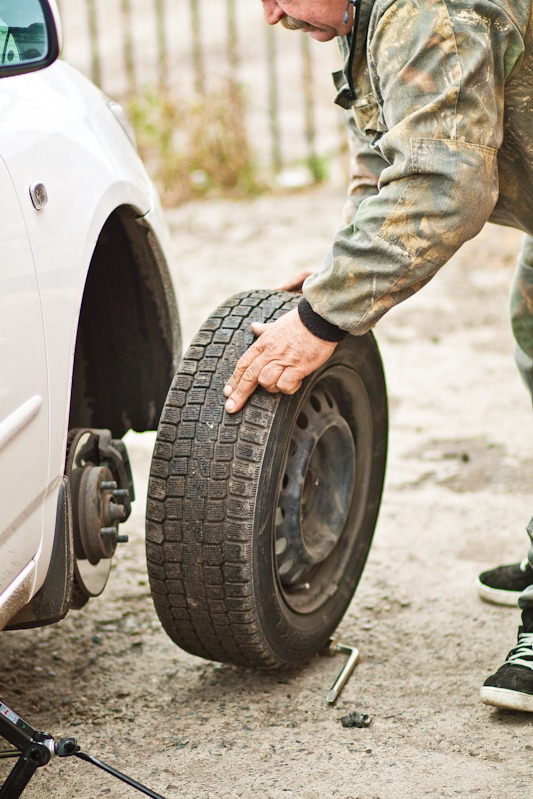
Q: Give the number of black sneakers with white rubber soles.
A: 2